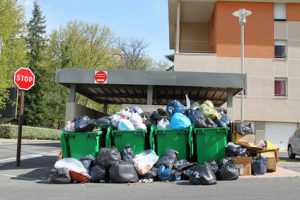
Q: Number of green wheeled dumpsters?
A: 4